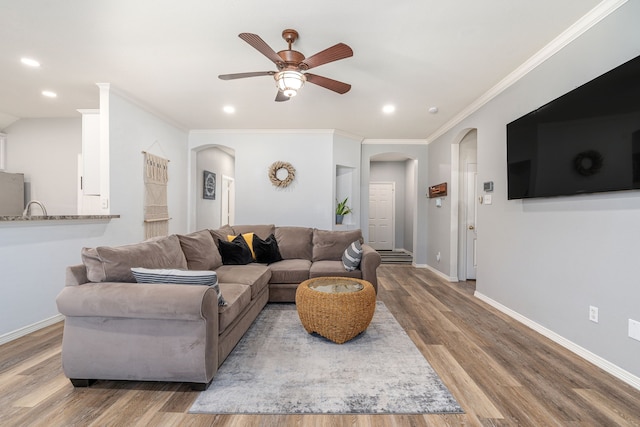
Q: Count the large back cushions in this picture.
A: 6